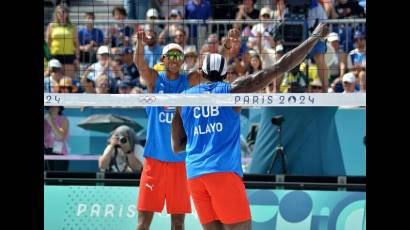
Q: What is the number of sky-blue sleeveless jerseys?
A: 2